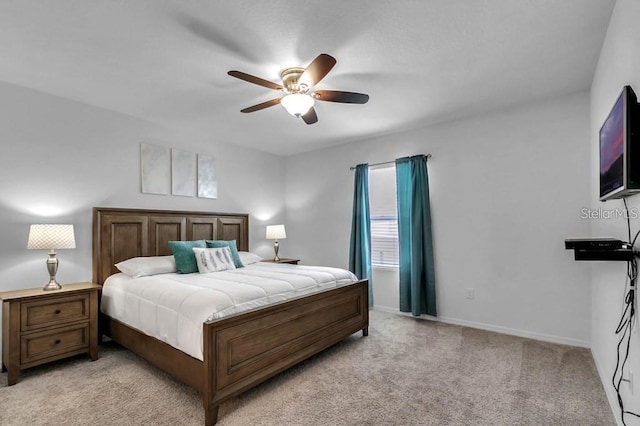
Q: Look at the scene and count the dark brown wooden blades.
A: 5